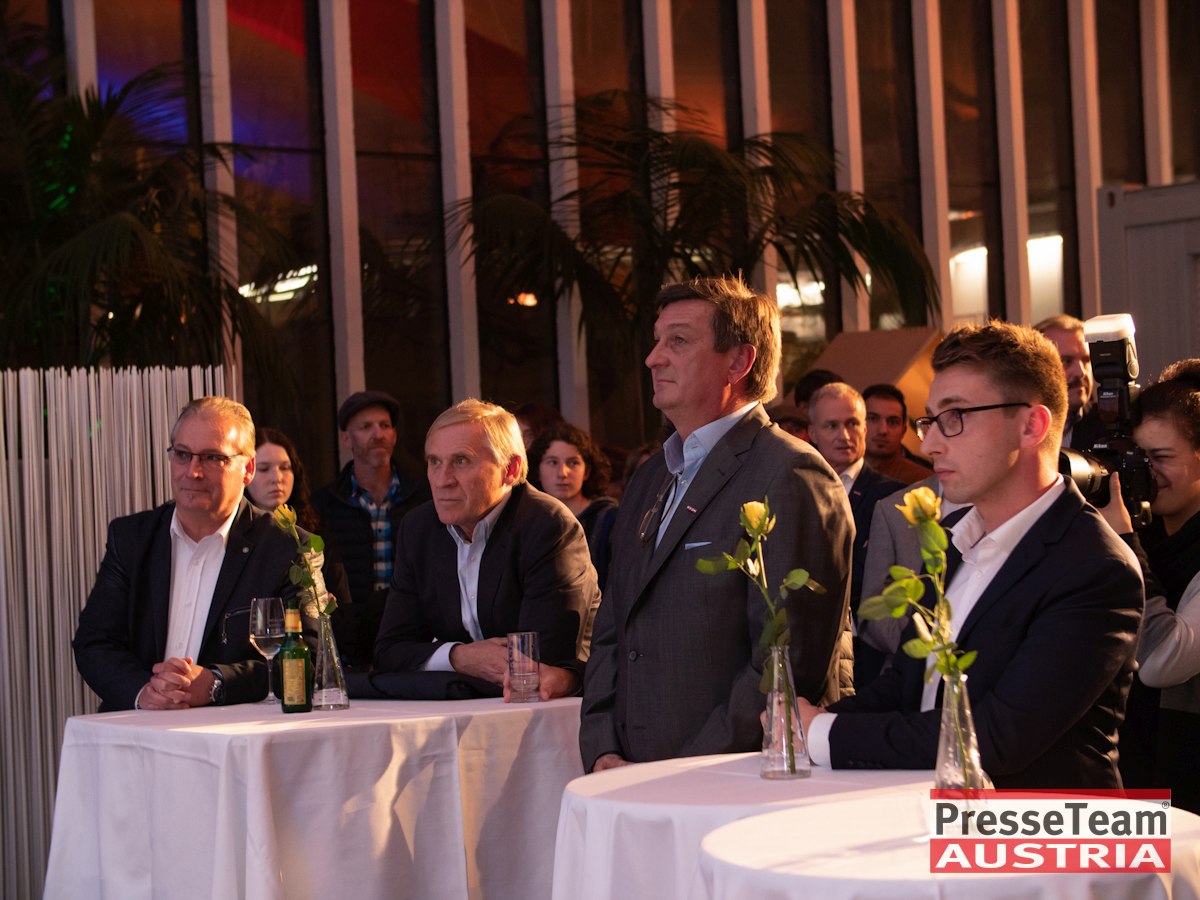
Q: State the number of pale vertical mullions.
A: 12